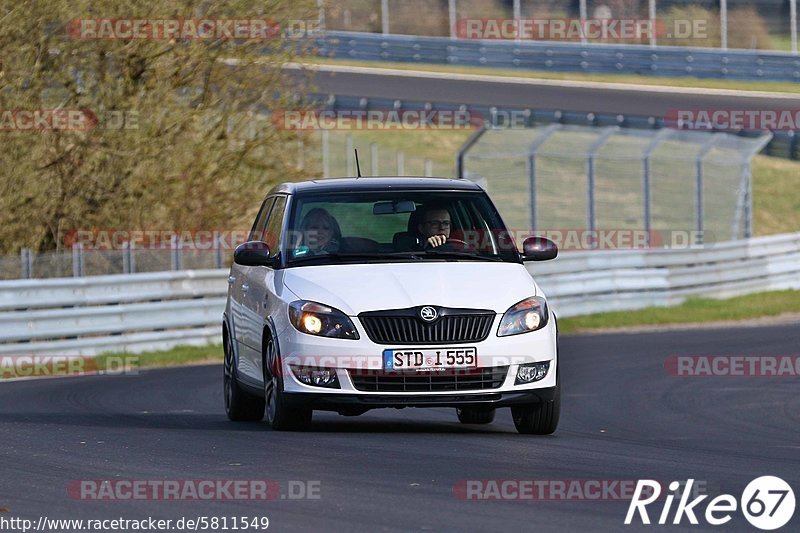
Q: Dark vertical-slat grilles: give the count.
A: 1